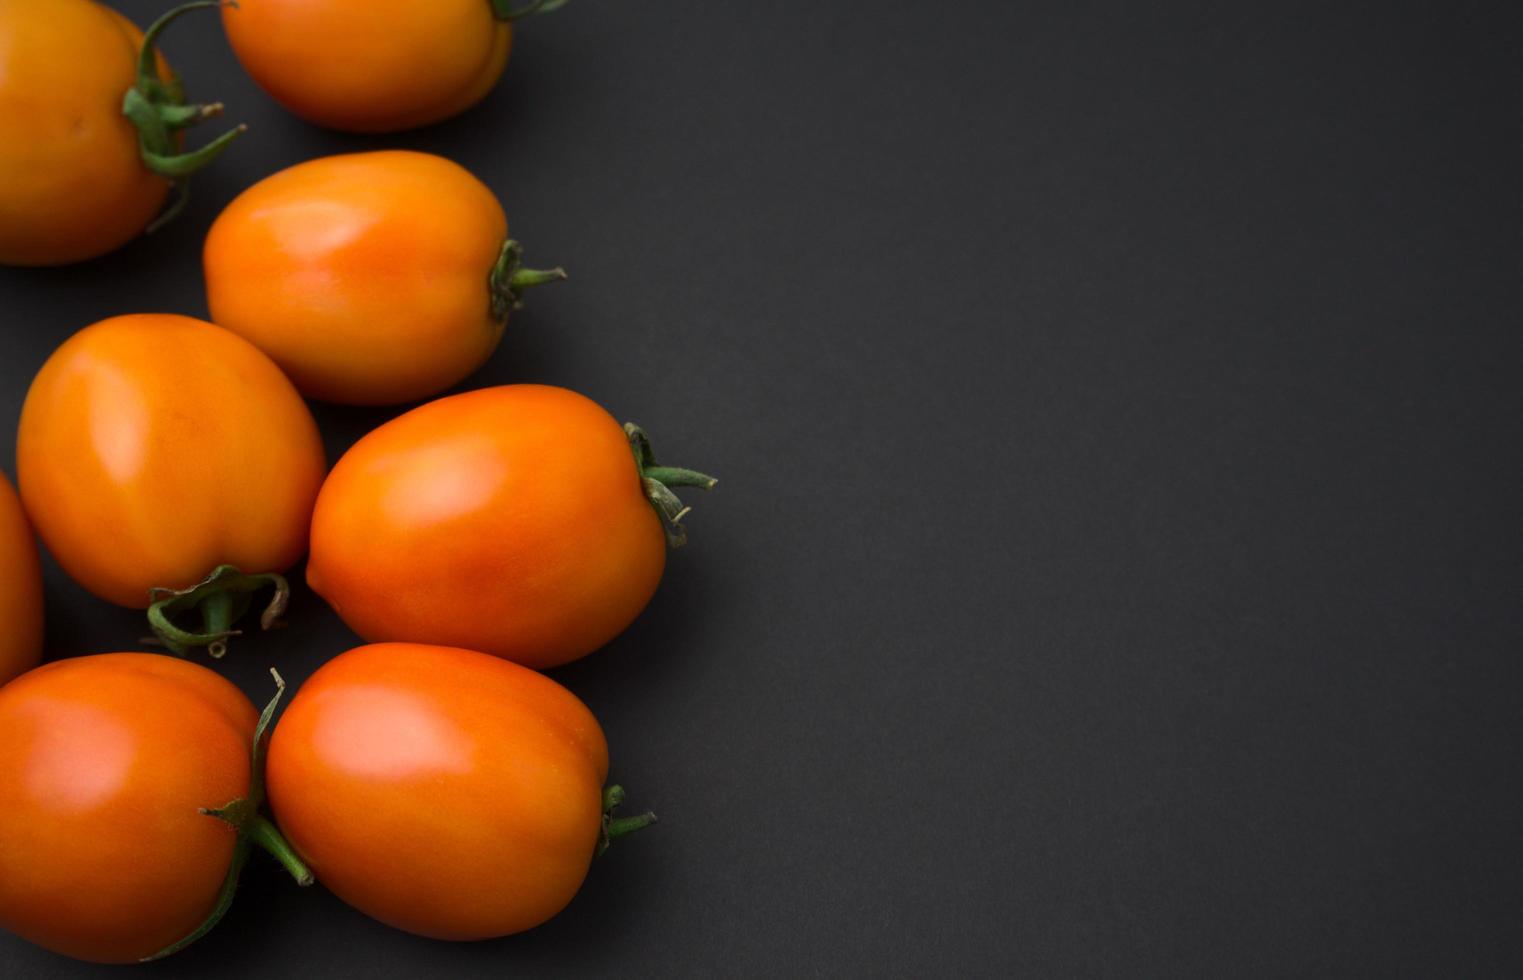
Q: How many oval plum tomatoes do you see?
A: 8